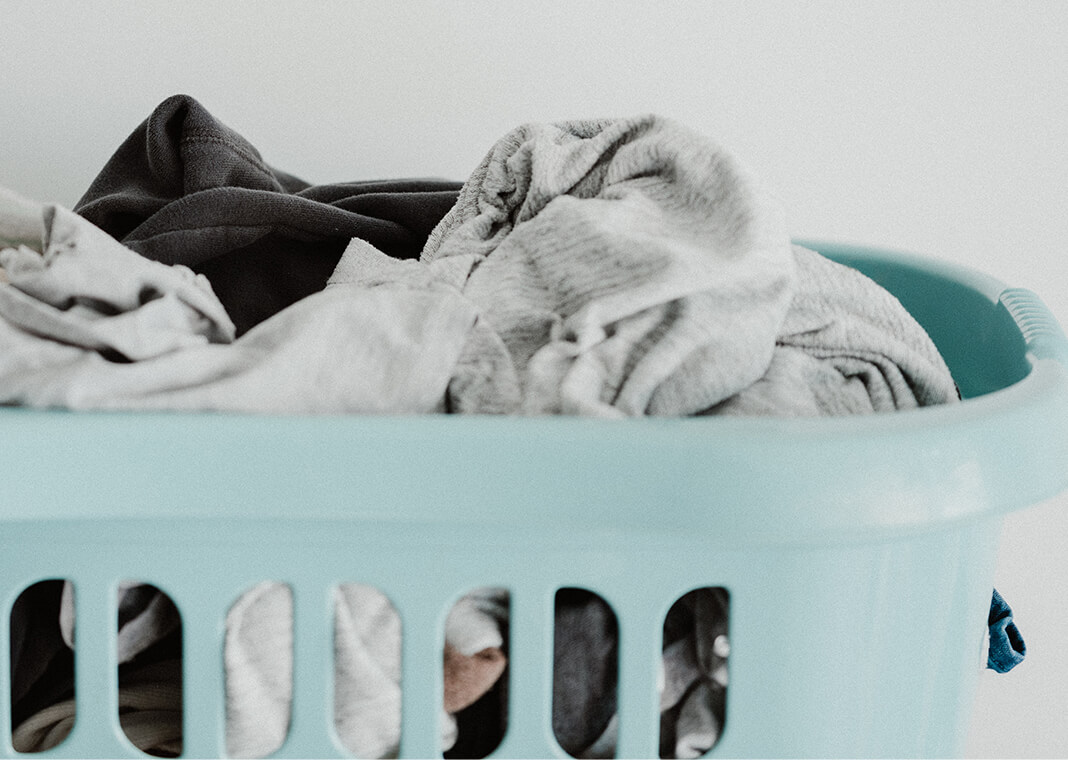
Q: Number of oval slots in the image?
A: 7